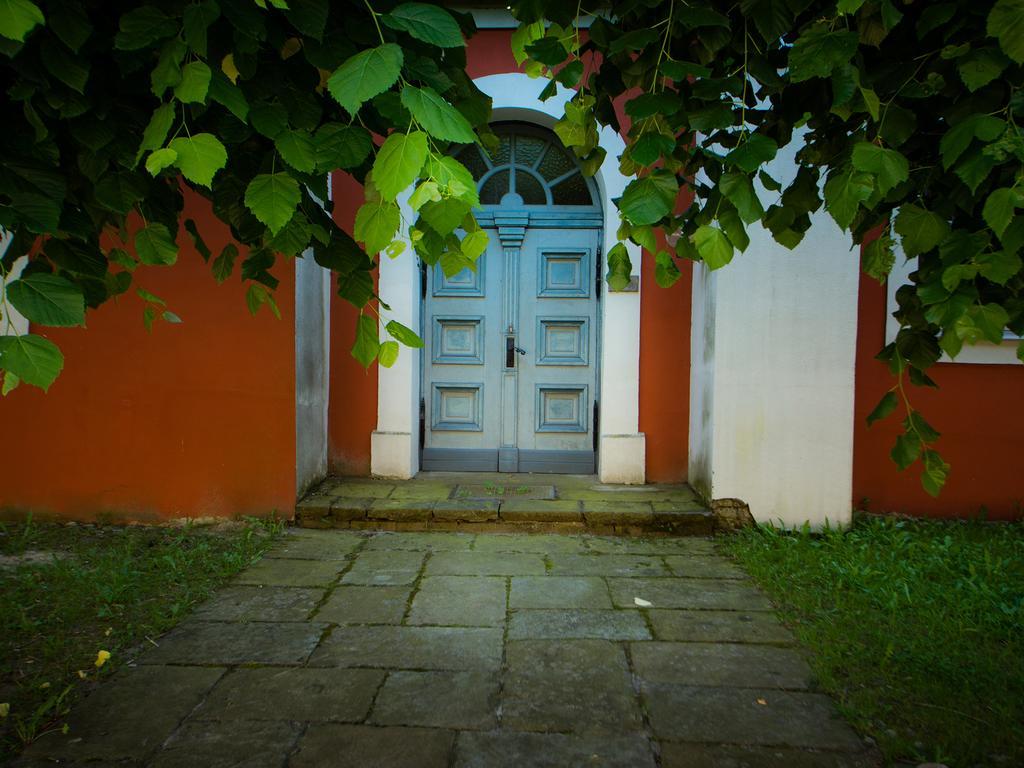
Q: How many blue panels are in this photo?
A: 6